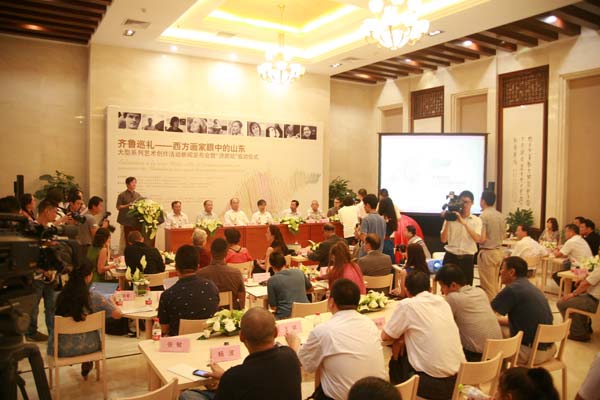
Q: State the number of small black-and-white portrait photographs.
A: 10